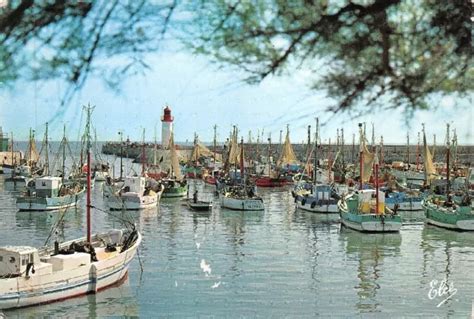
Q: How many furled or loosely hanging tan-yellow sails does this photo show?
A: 7